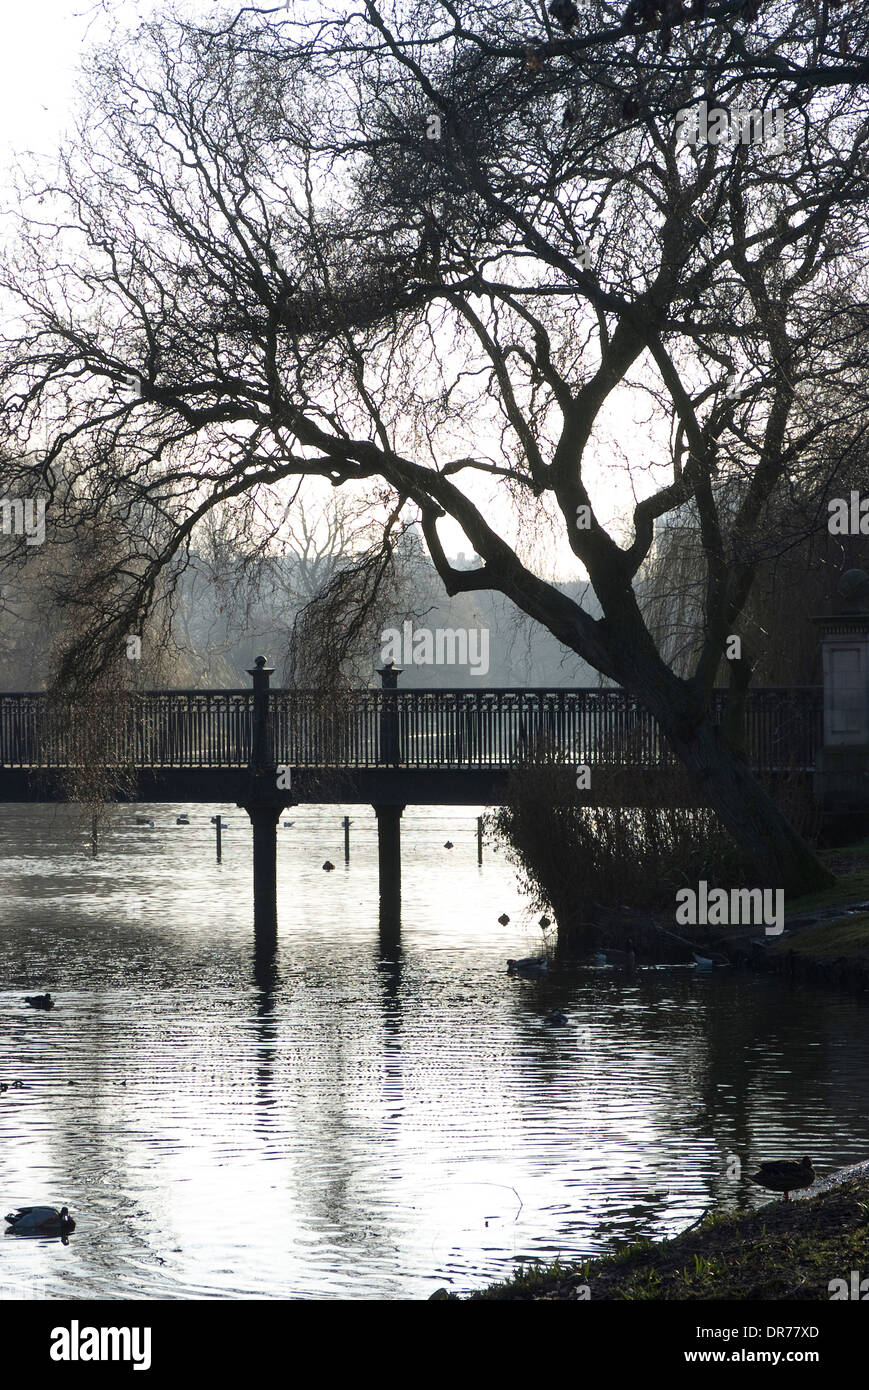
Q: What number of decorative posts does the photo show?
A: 2